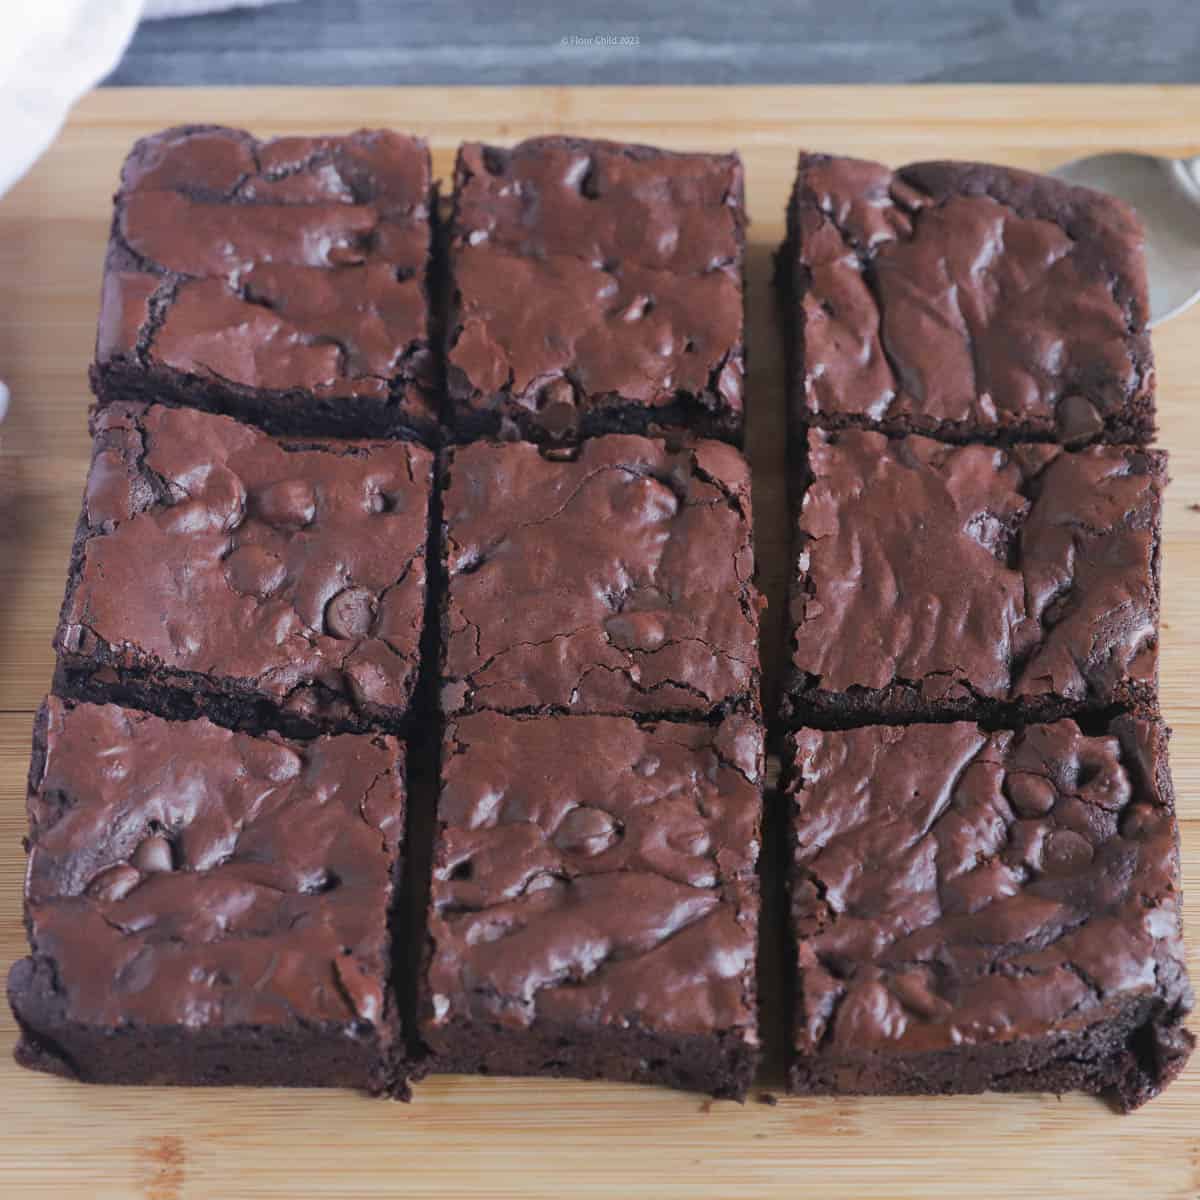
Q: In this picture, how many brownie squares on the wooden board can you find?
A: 9